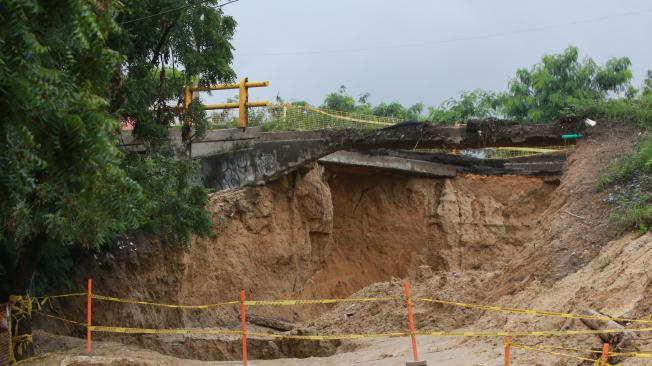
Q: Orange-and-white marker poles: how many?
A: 5